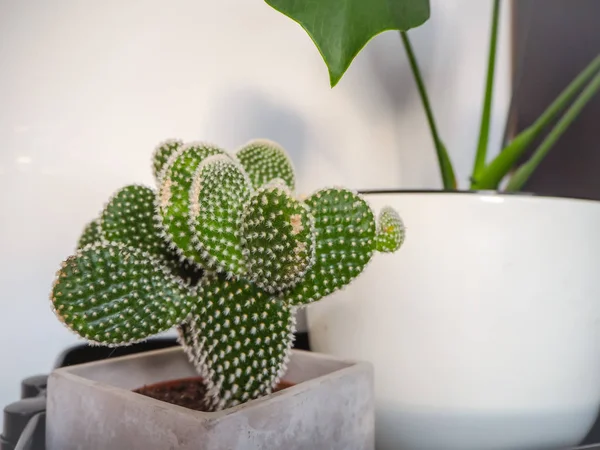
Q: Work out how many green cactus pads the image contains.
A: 11